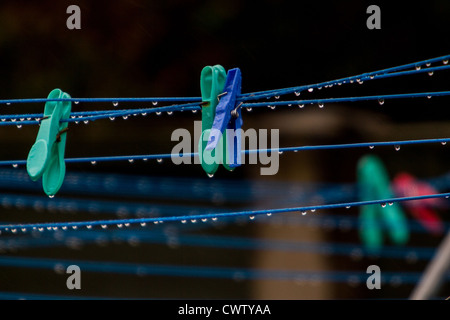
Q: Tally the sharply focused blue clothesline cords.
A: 5